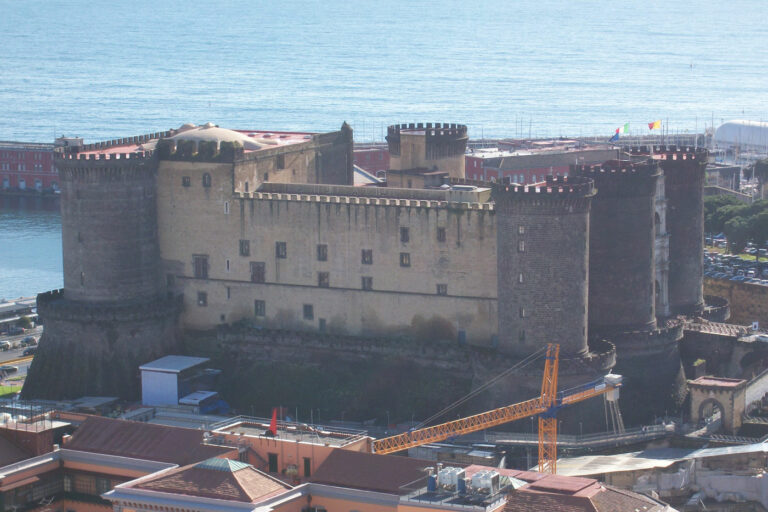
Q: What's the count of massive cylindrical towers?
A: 5